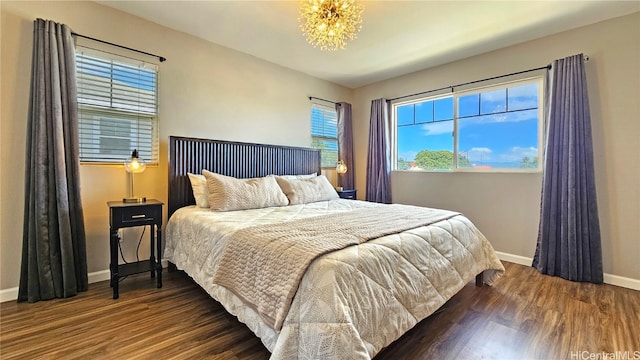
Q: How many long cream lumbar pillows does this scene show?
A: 2